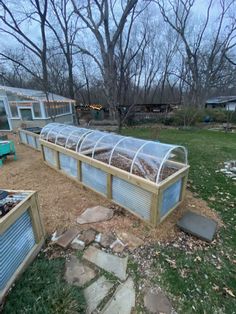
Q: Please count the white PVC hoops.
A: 10